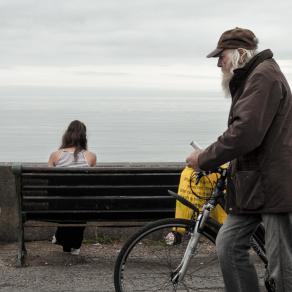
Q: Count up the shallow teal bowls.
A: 0